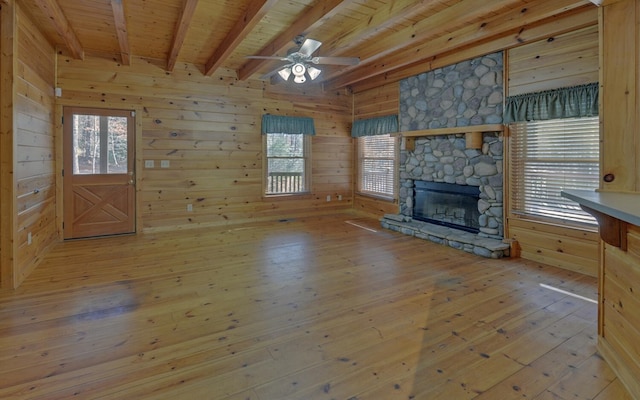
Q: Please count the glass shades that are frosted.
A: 4